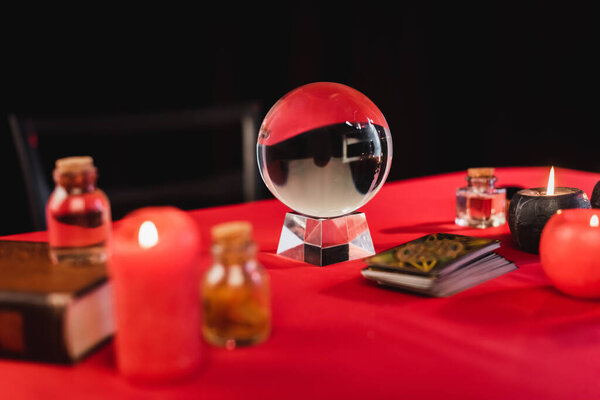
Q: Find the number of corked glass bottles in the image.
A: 3